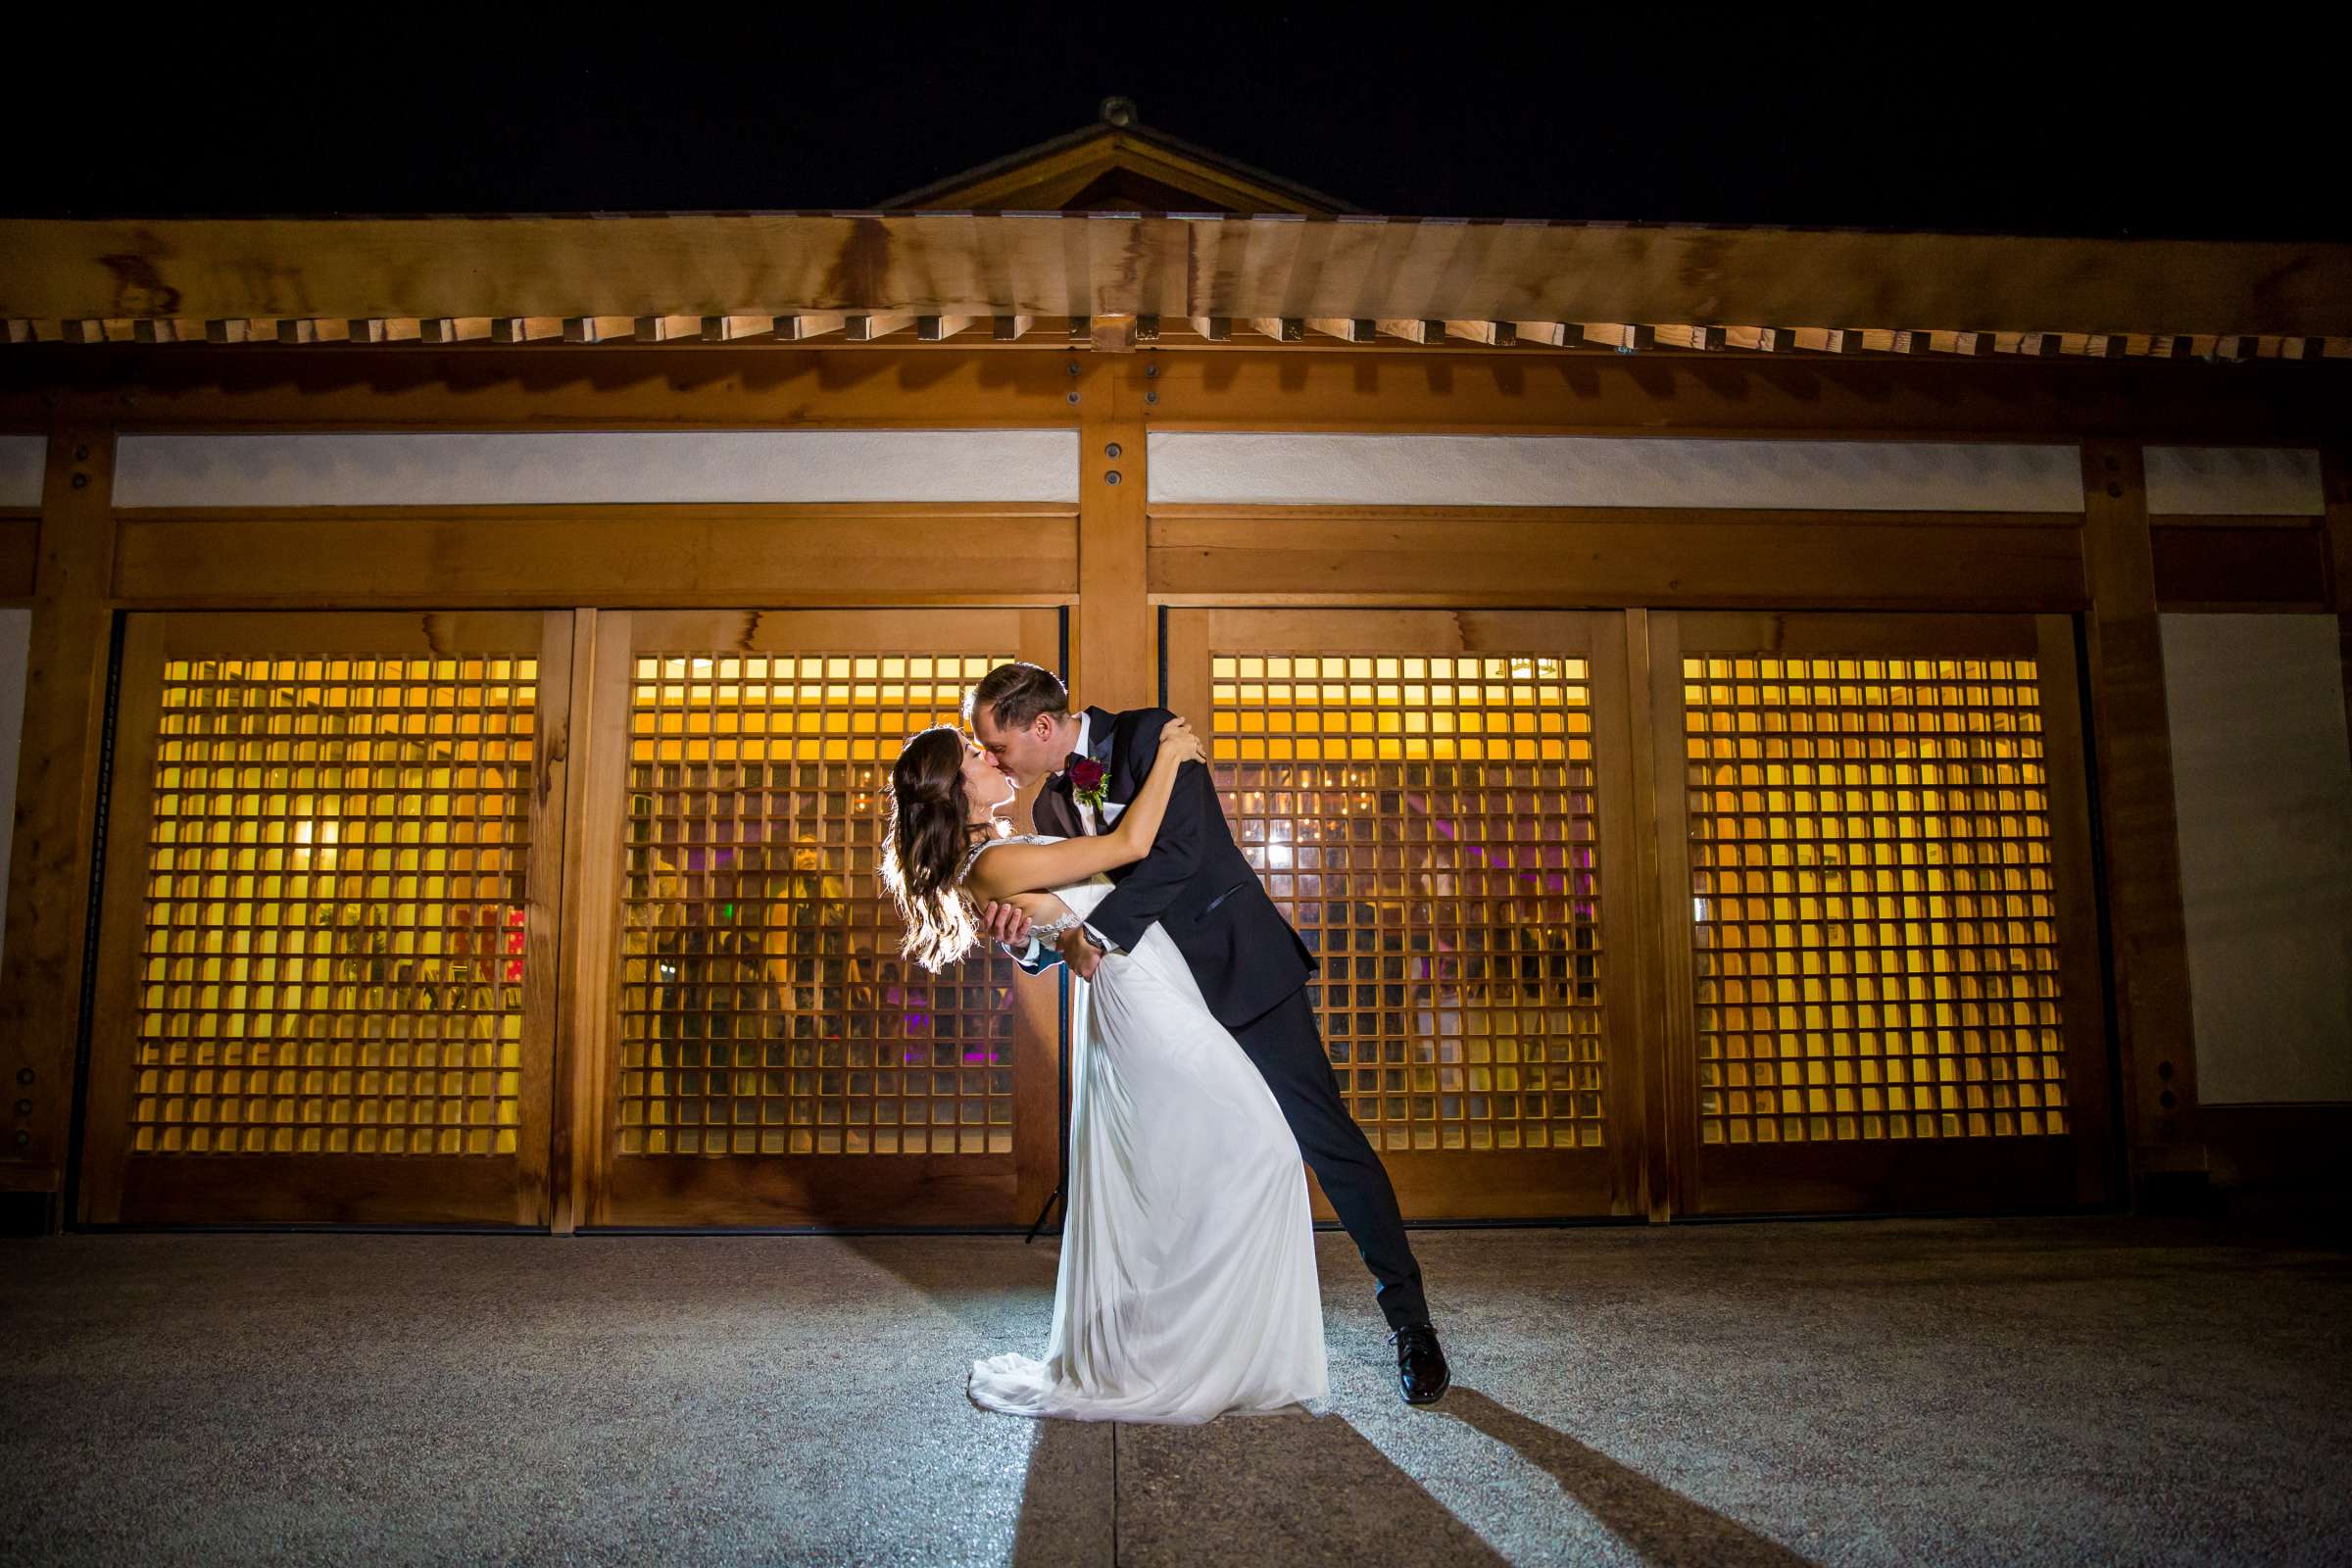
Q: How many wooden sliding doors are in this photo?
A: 4